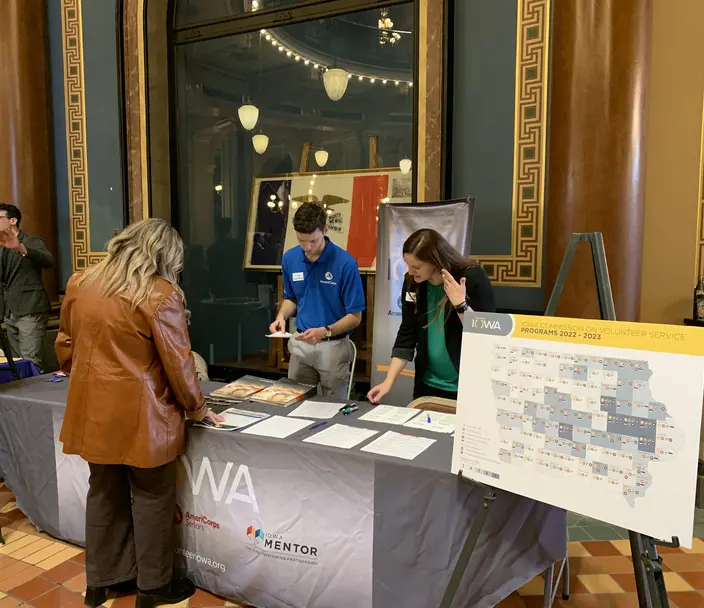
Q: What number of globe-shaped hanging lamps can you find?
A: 5